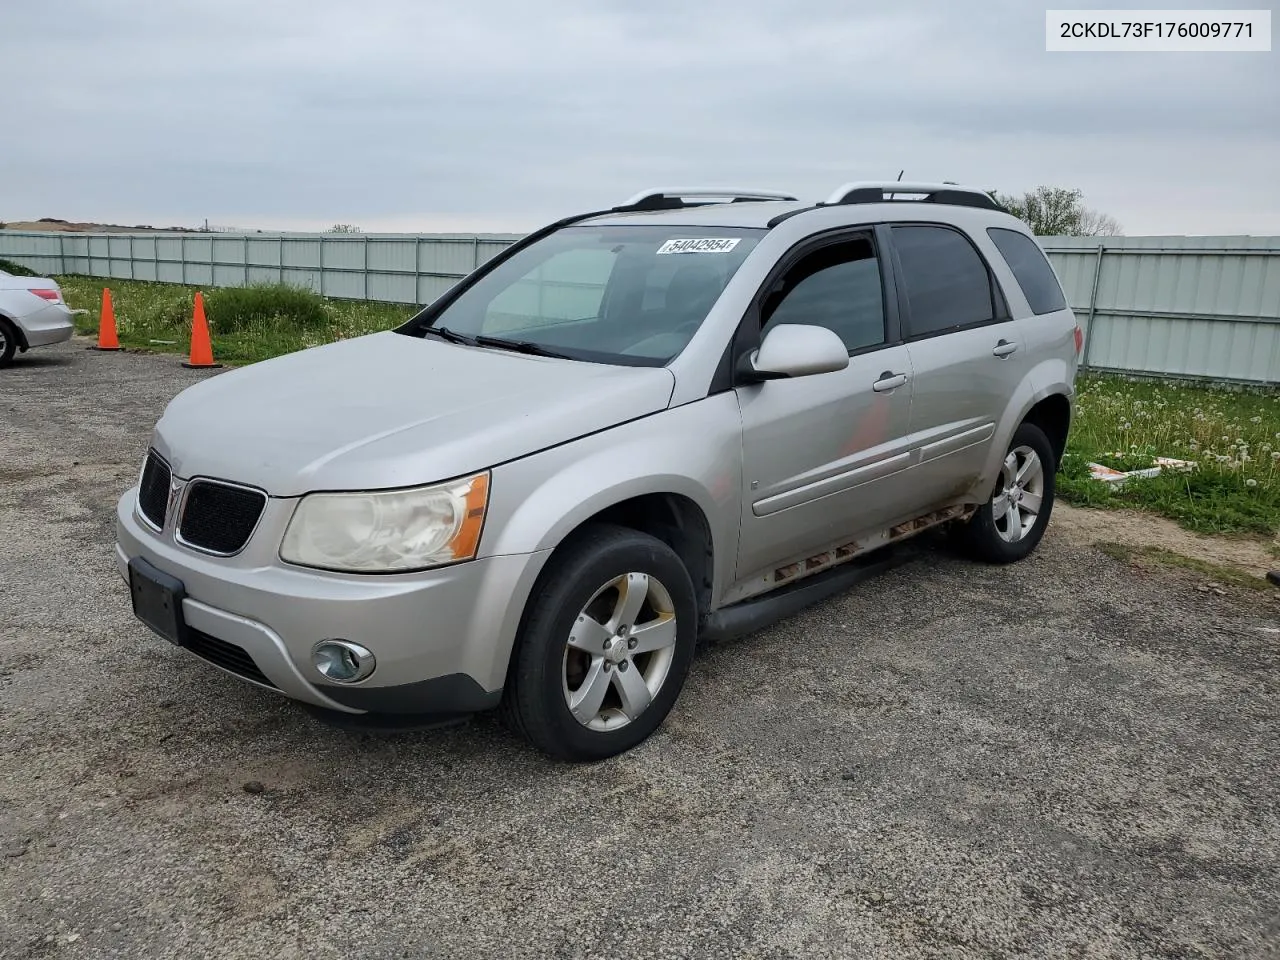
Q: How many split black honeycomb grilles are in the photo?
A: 2